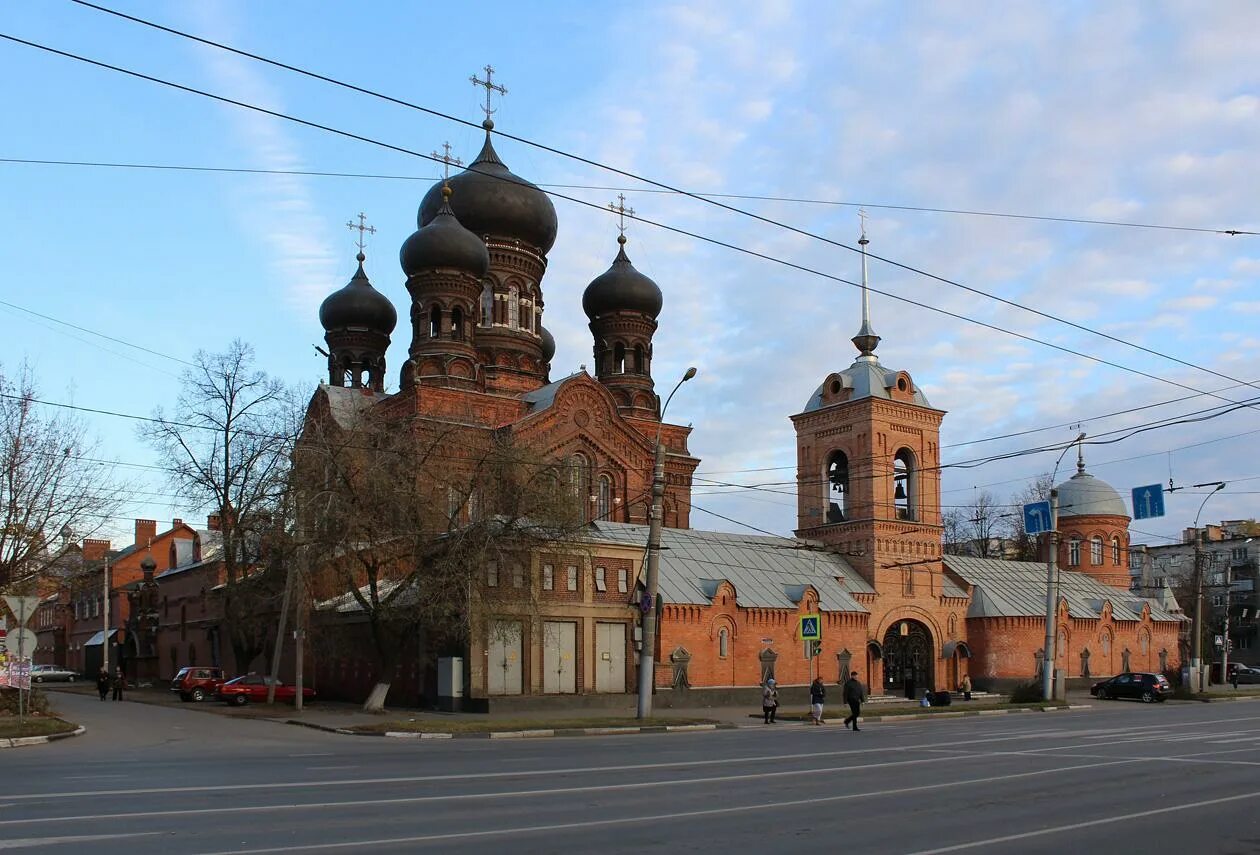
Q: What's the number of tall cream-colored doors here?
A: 3